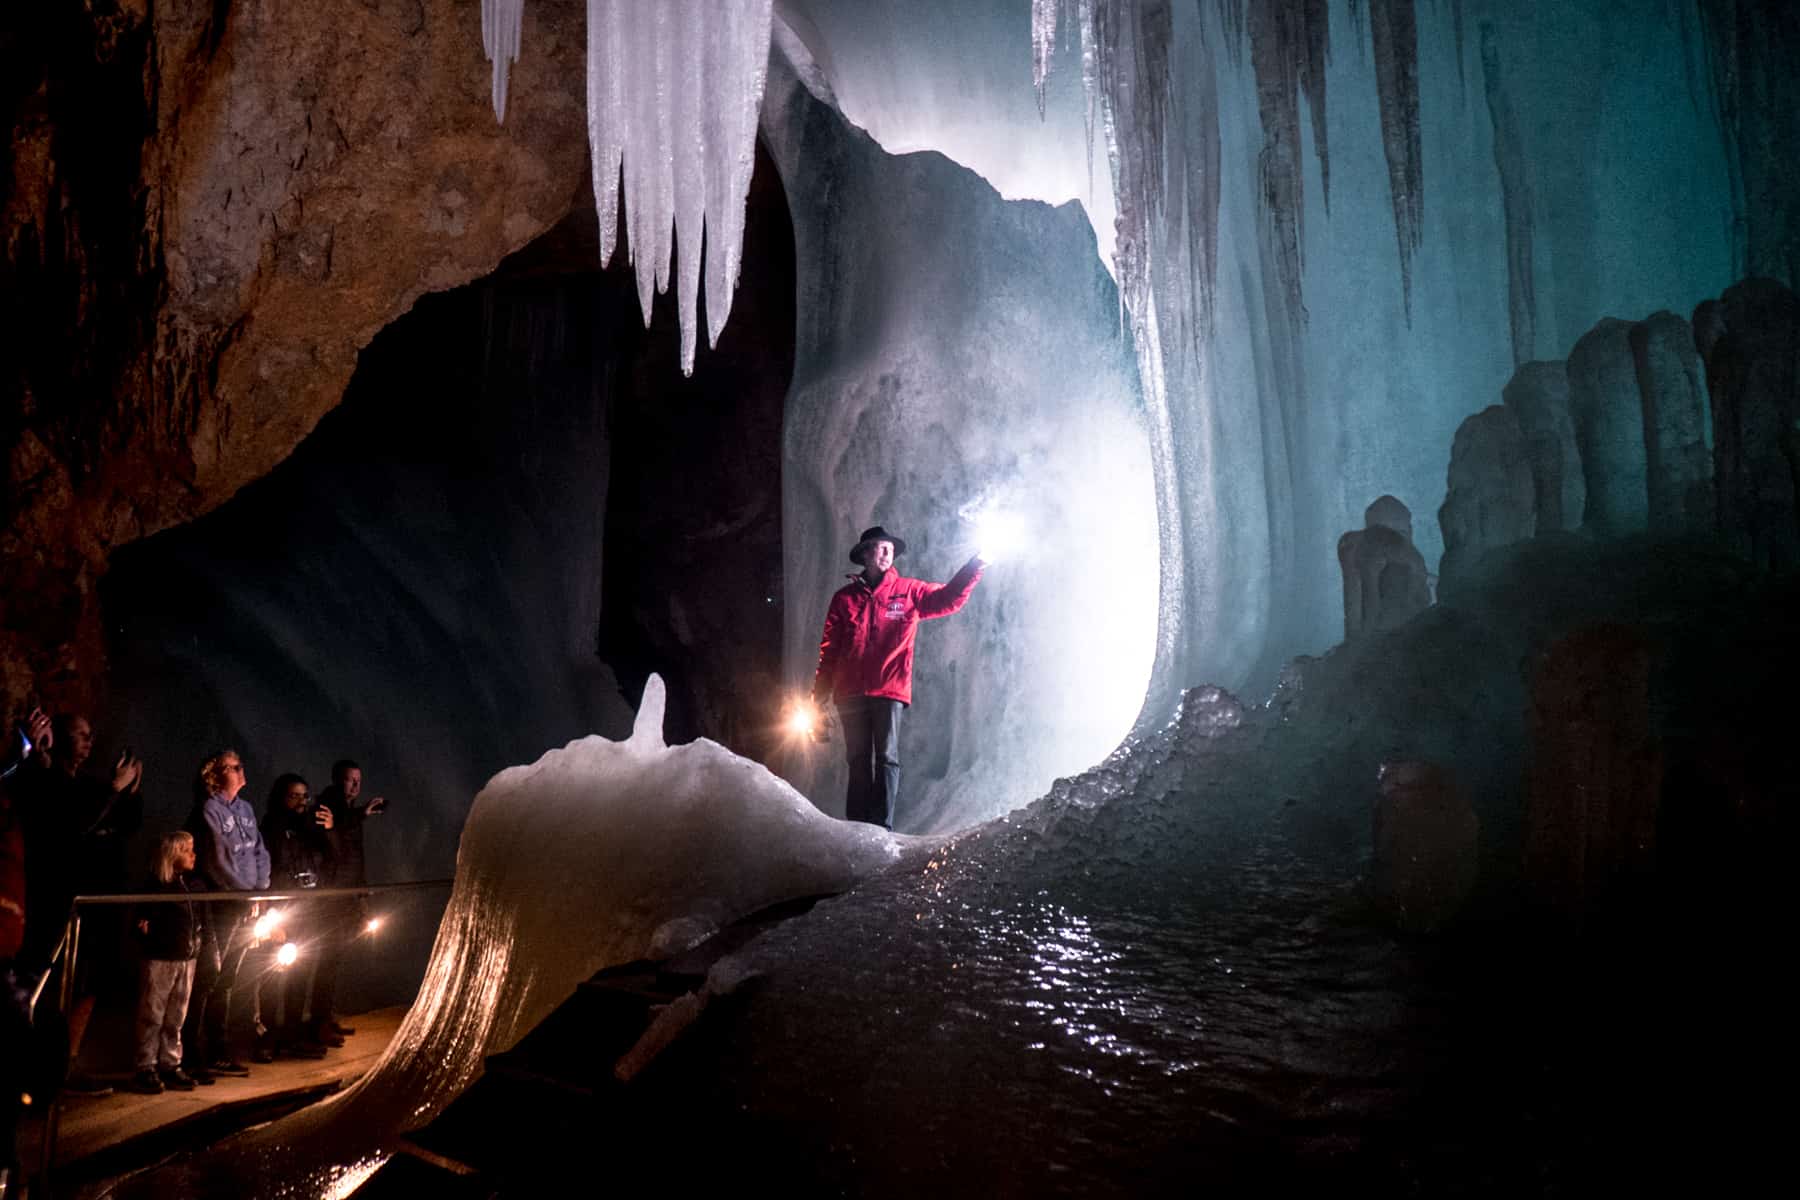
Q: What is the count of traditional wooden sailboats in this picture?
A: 0